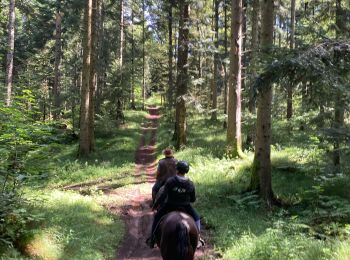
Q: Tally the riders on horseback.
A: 2